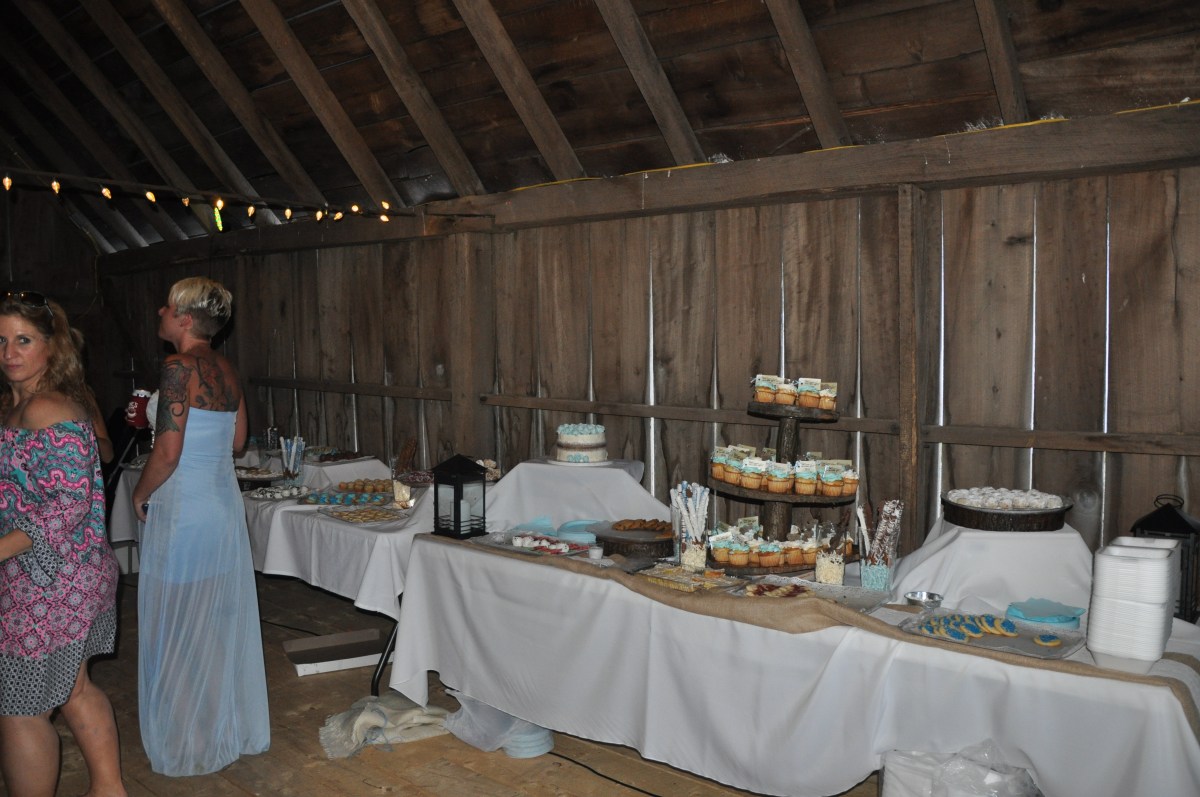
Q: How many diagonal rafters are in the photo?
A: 12